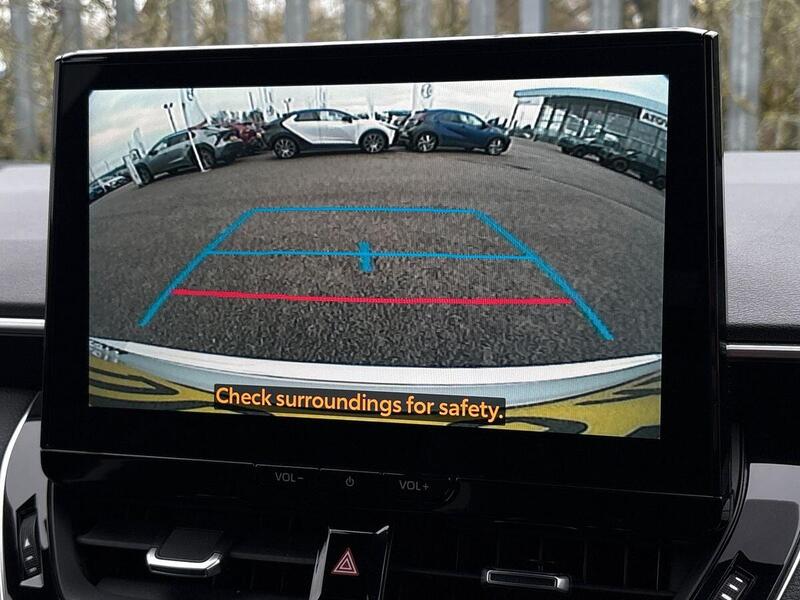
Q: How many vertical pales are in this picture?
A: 13